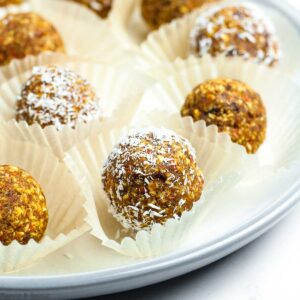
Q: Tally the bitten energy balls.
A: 0